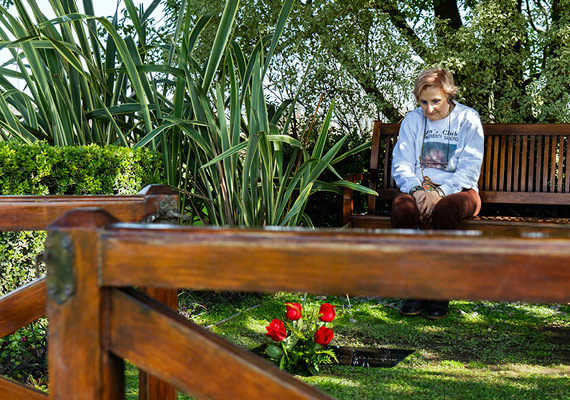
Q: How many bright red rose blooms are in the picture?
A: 4